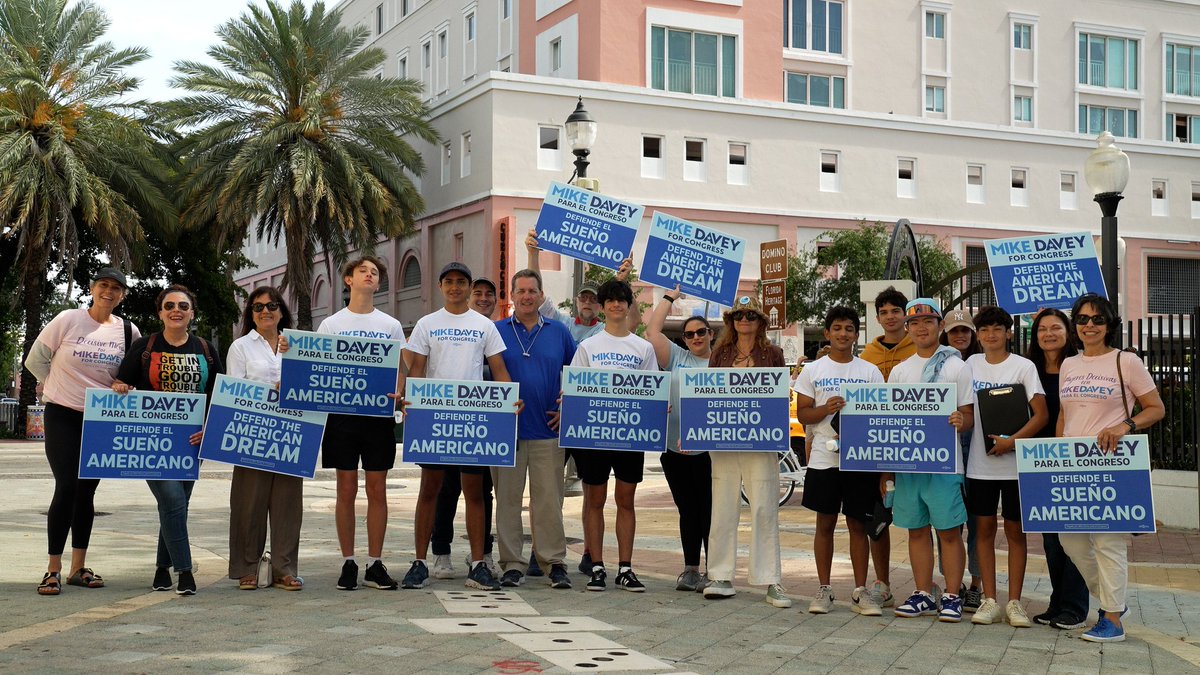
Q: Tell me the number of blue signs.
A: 11